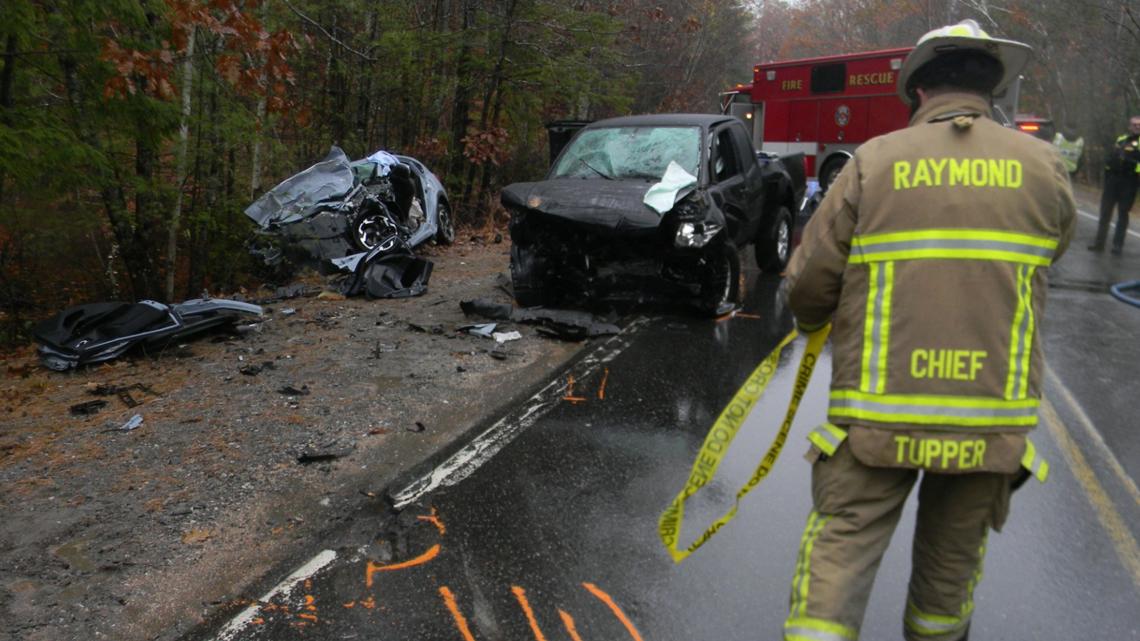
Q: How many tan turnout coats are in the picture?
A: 1